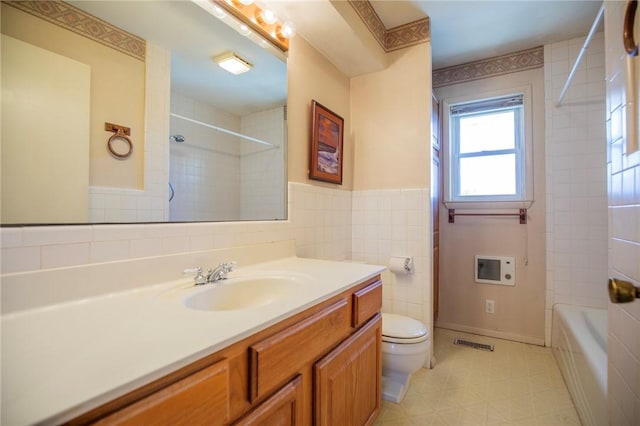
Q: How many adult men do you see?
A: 0